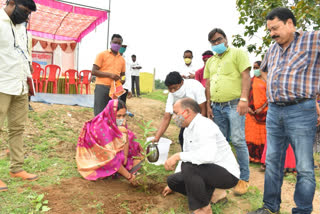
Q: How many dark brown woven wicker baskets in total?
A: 0